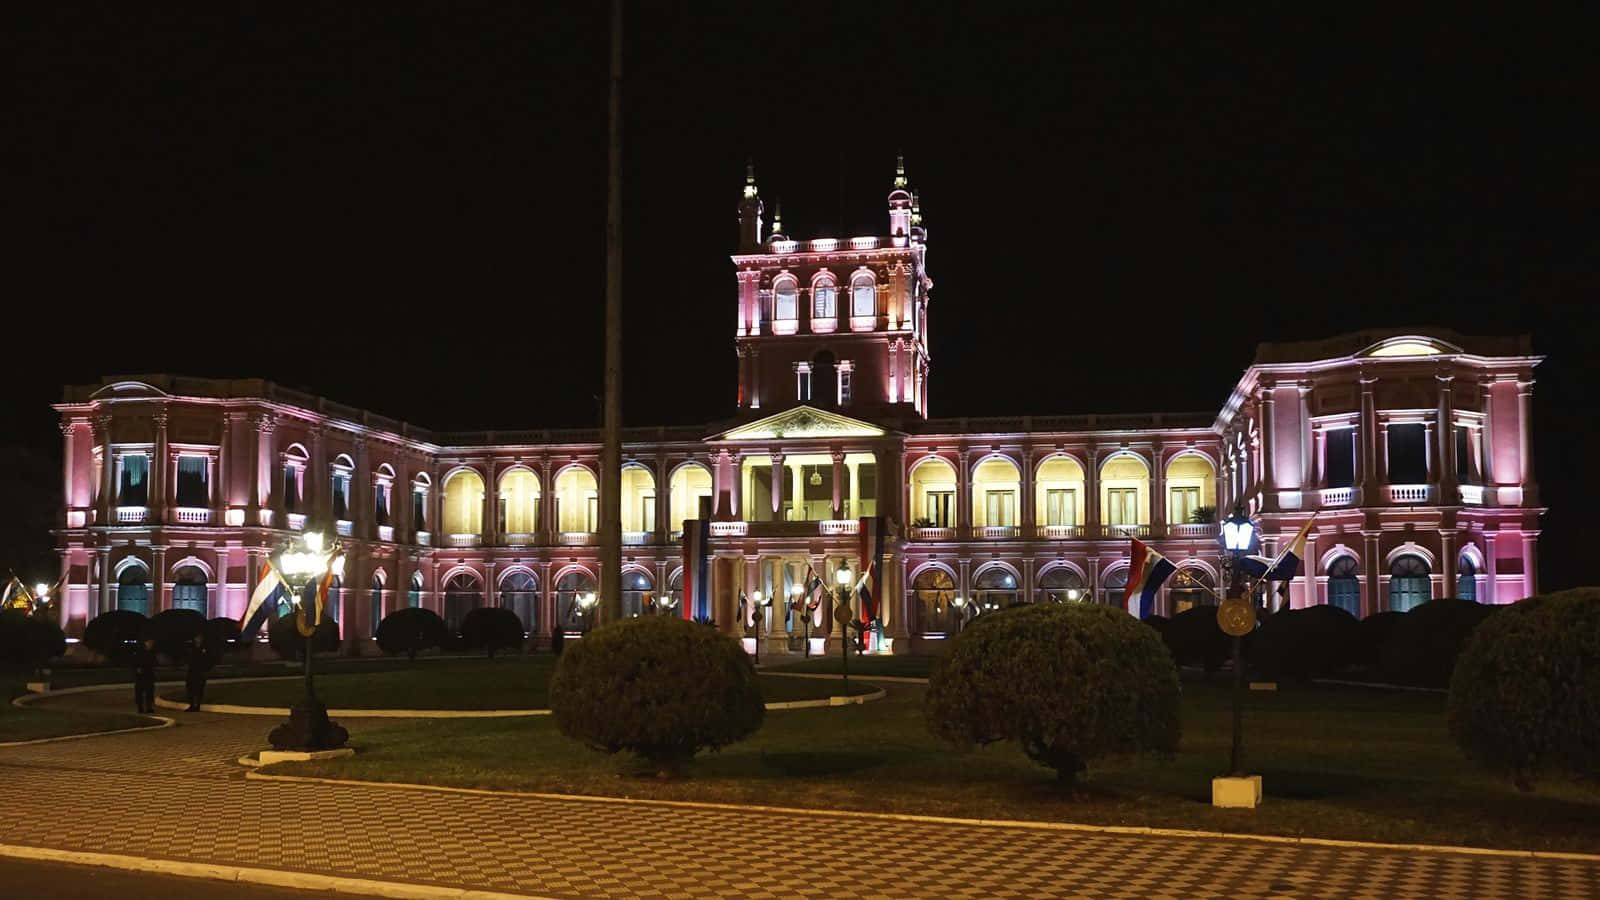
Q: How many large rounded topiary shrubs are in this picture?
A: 3